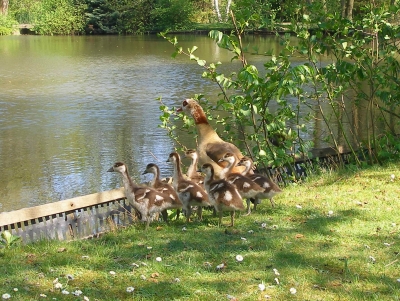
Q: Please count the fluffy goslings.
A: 7